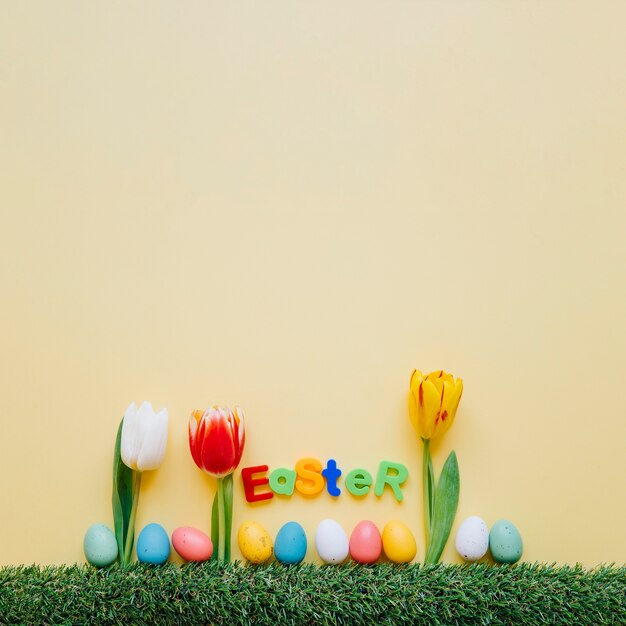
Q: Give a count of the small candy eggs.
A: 10